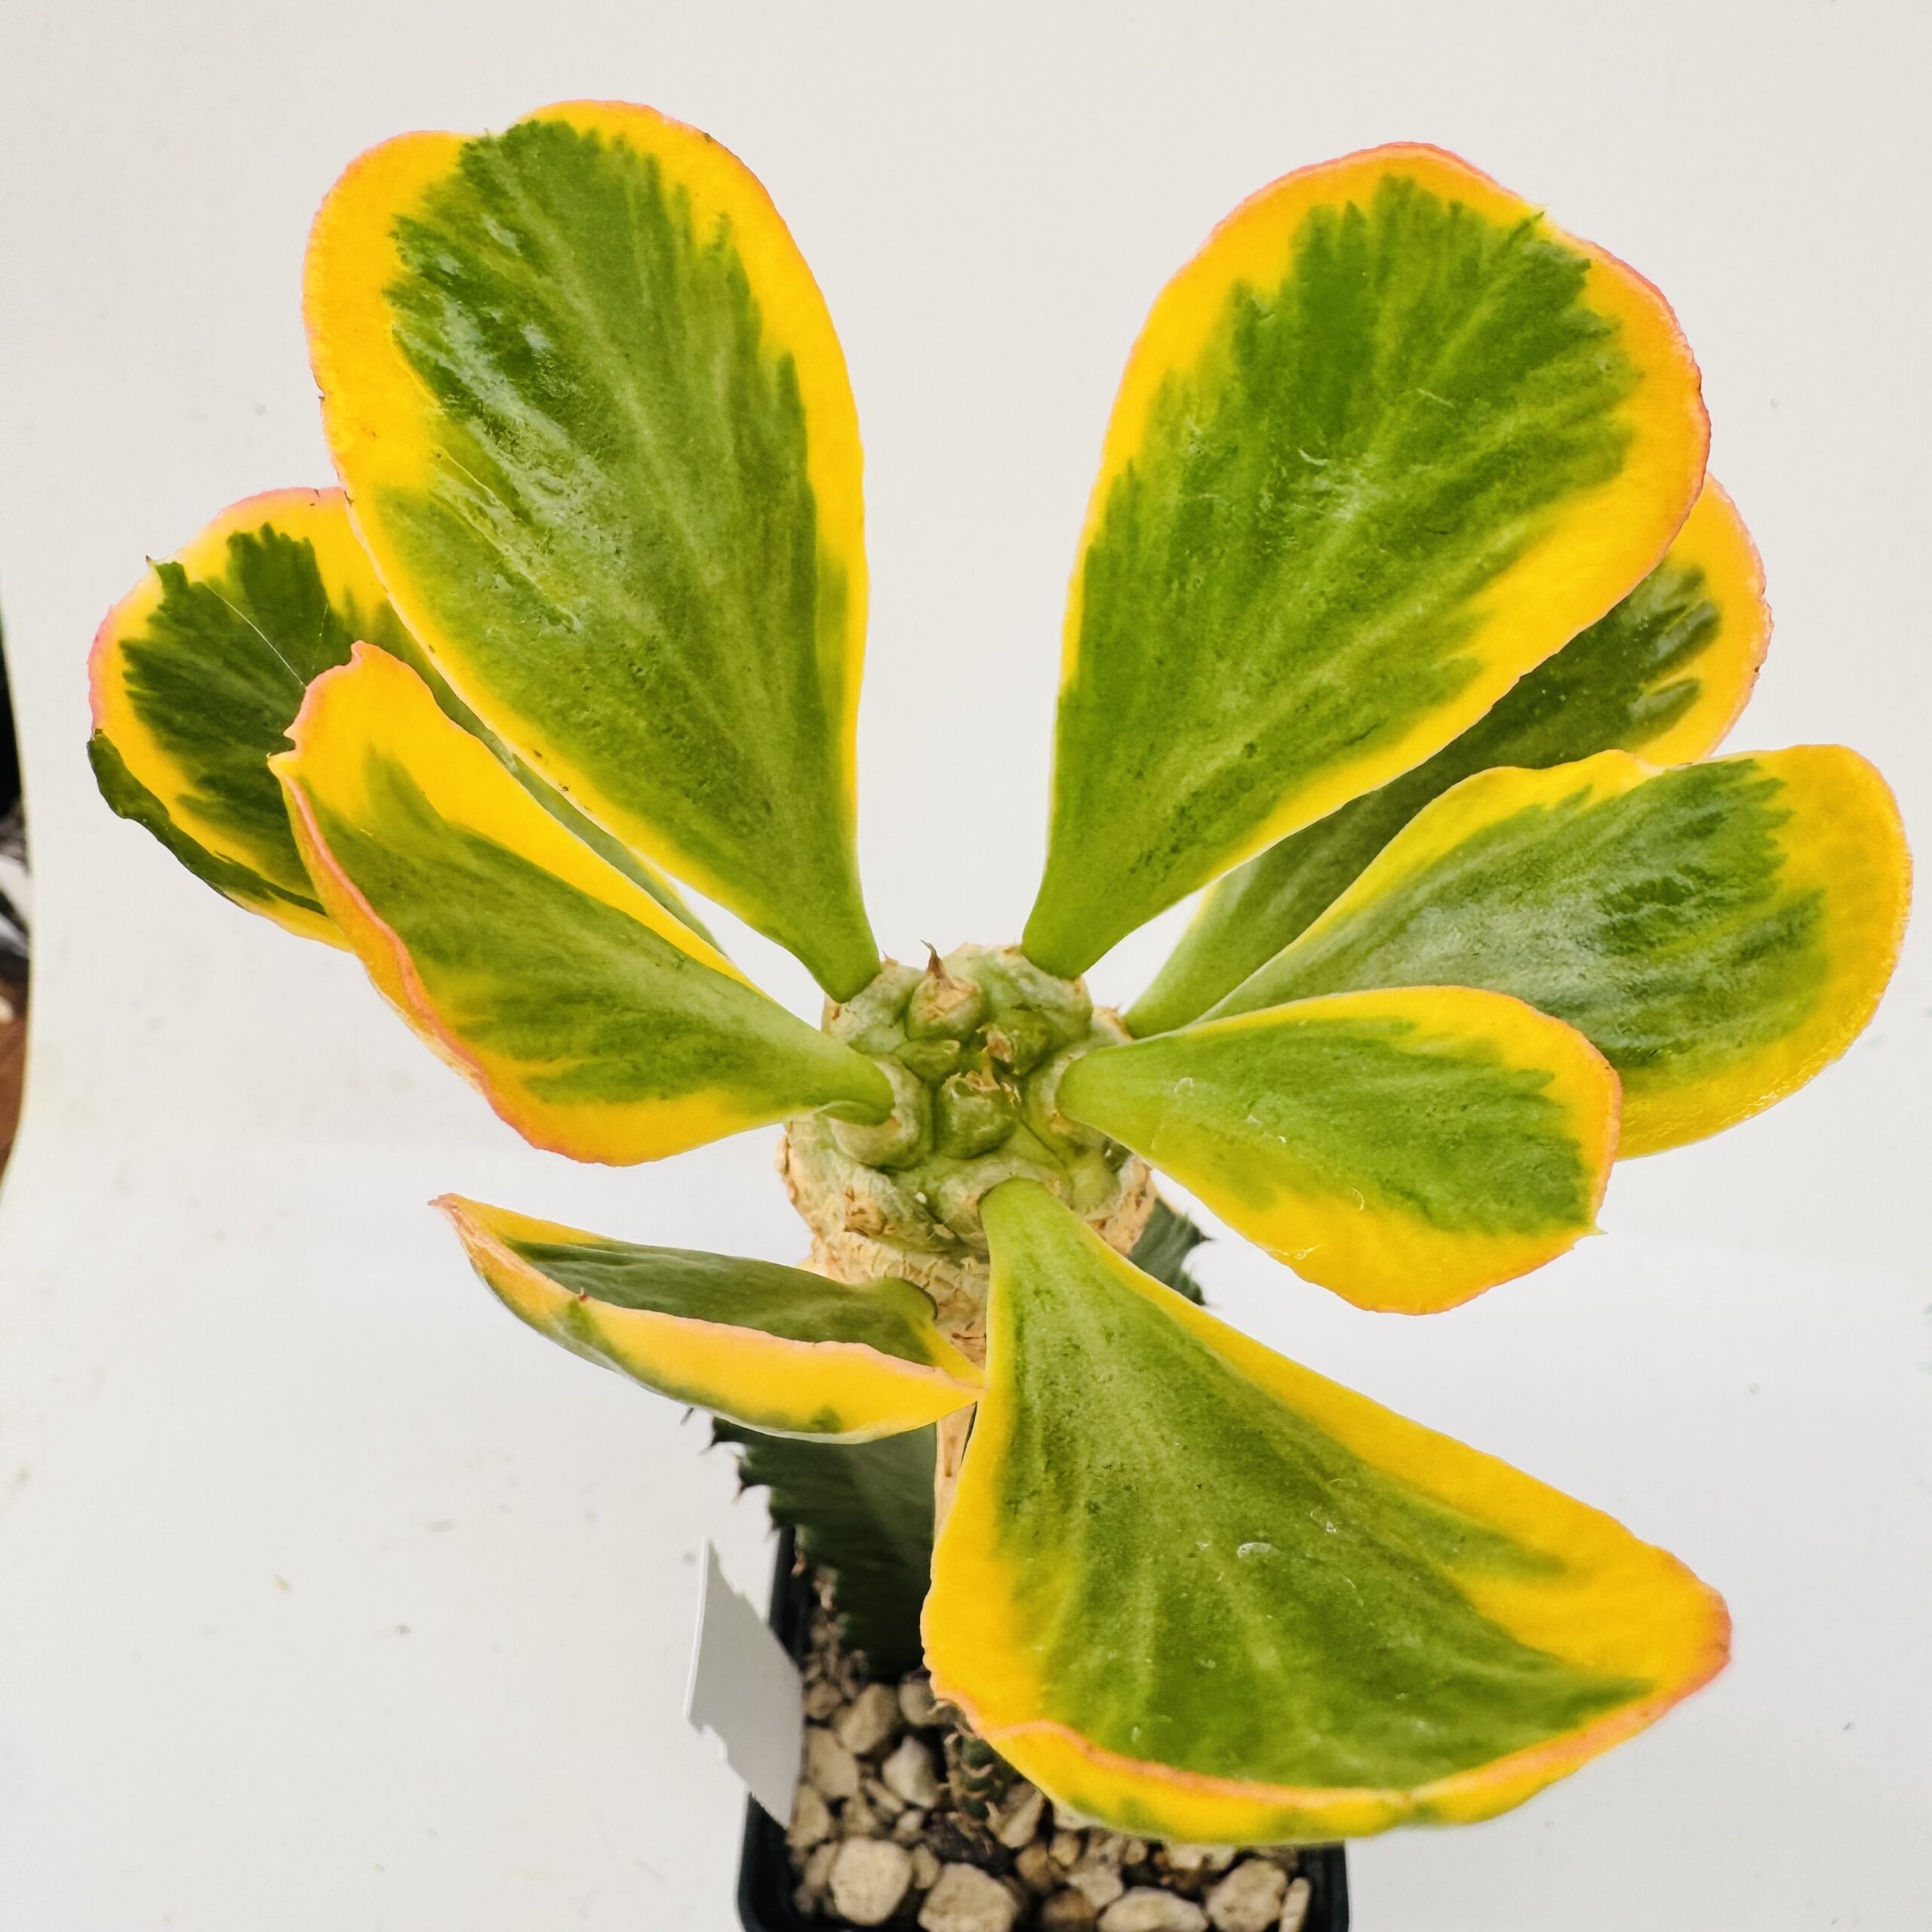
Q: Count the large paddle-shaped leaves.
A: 9